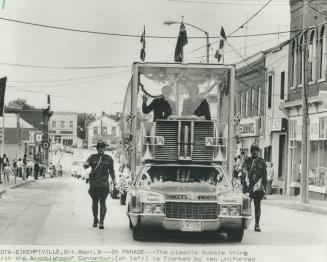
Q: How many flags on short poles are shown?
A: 3